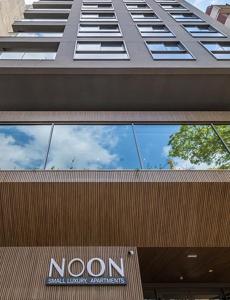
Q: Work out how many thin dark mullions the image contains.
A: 3